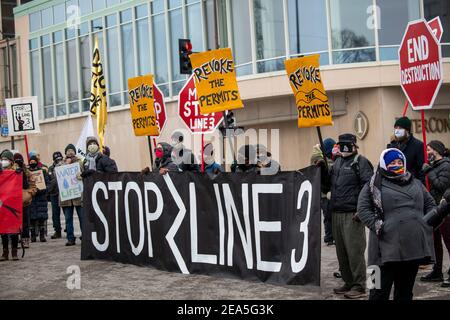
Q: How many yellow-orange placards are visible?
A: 3